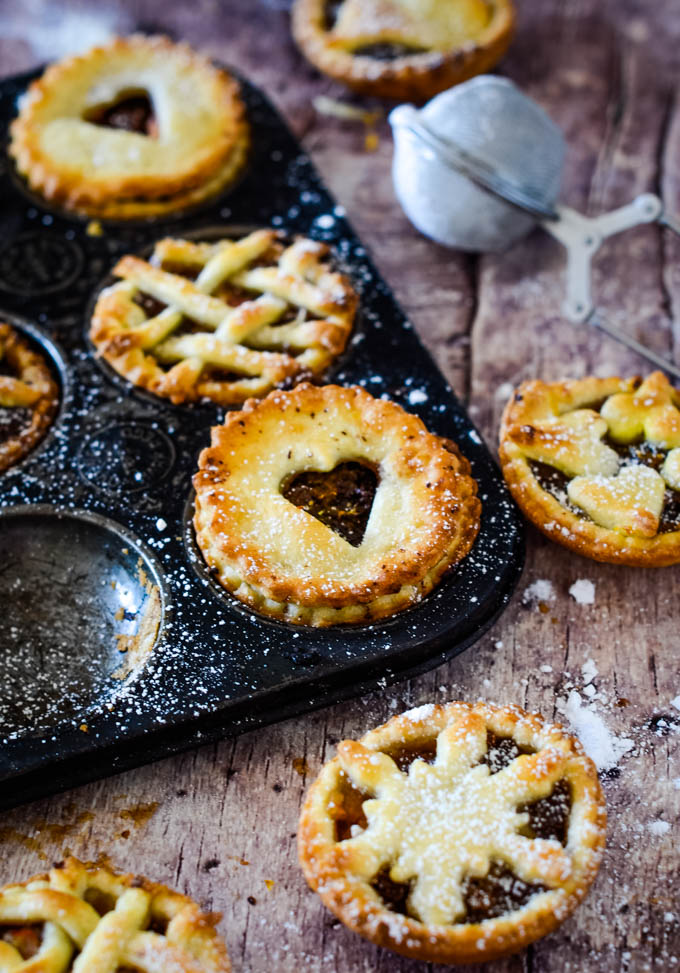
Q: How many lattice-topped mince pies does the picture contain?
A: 2